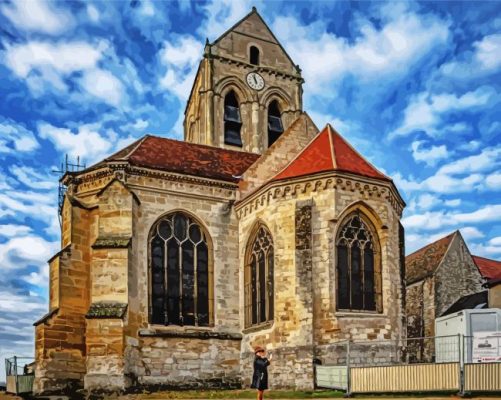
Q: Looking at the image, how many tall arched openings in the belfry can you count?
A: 2